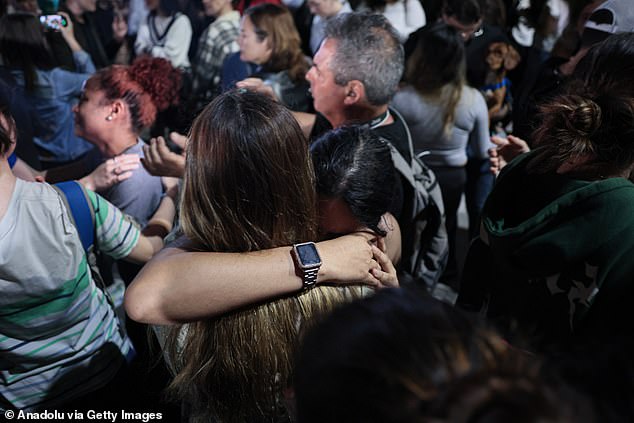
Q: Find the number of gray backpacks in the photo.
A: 1